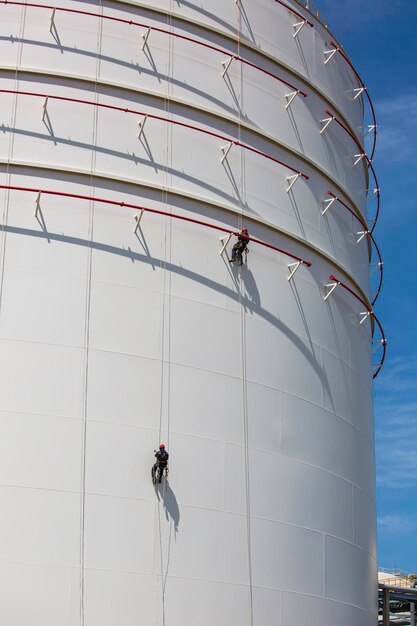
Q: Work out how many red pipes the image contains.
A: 8